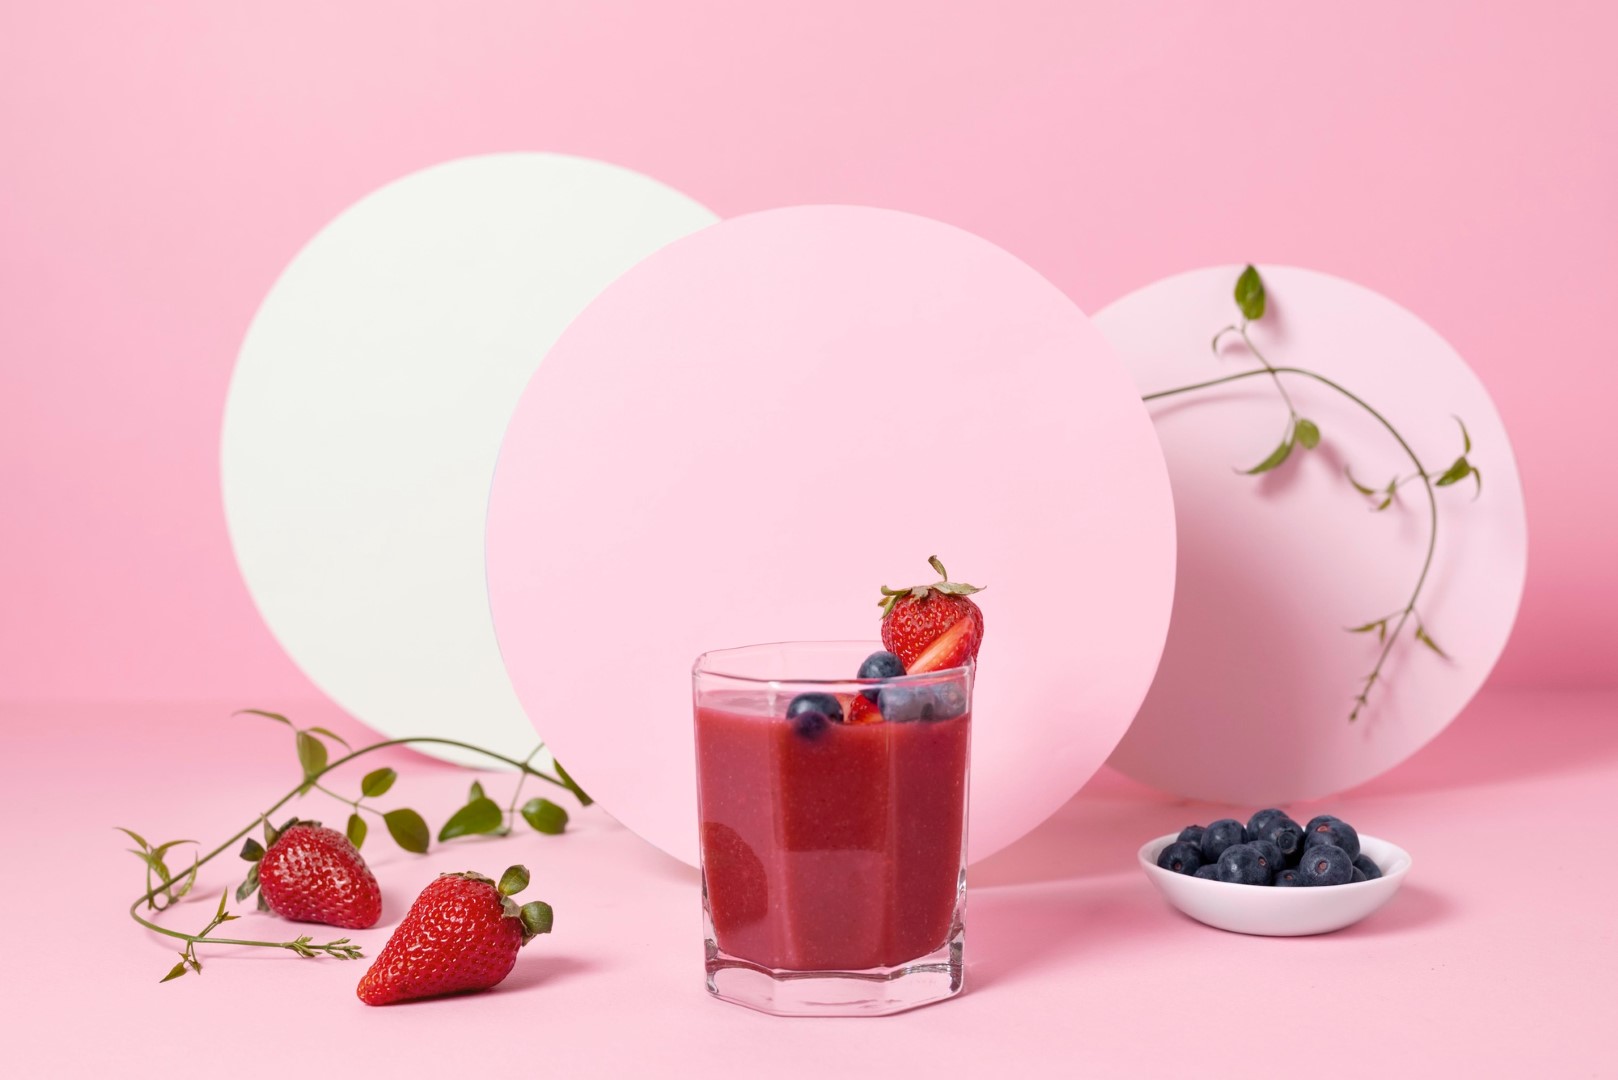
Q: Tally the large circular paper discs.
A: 3